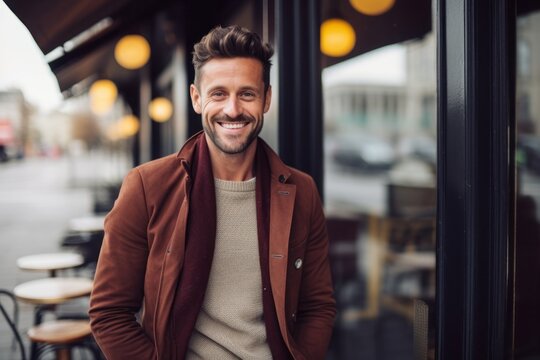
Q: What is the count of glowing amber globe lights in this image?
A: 6